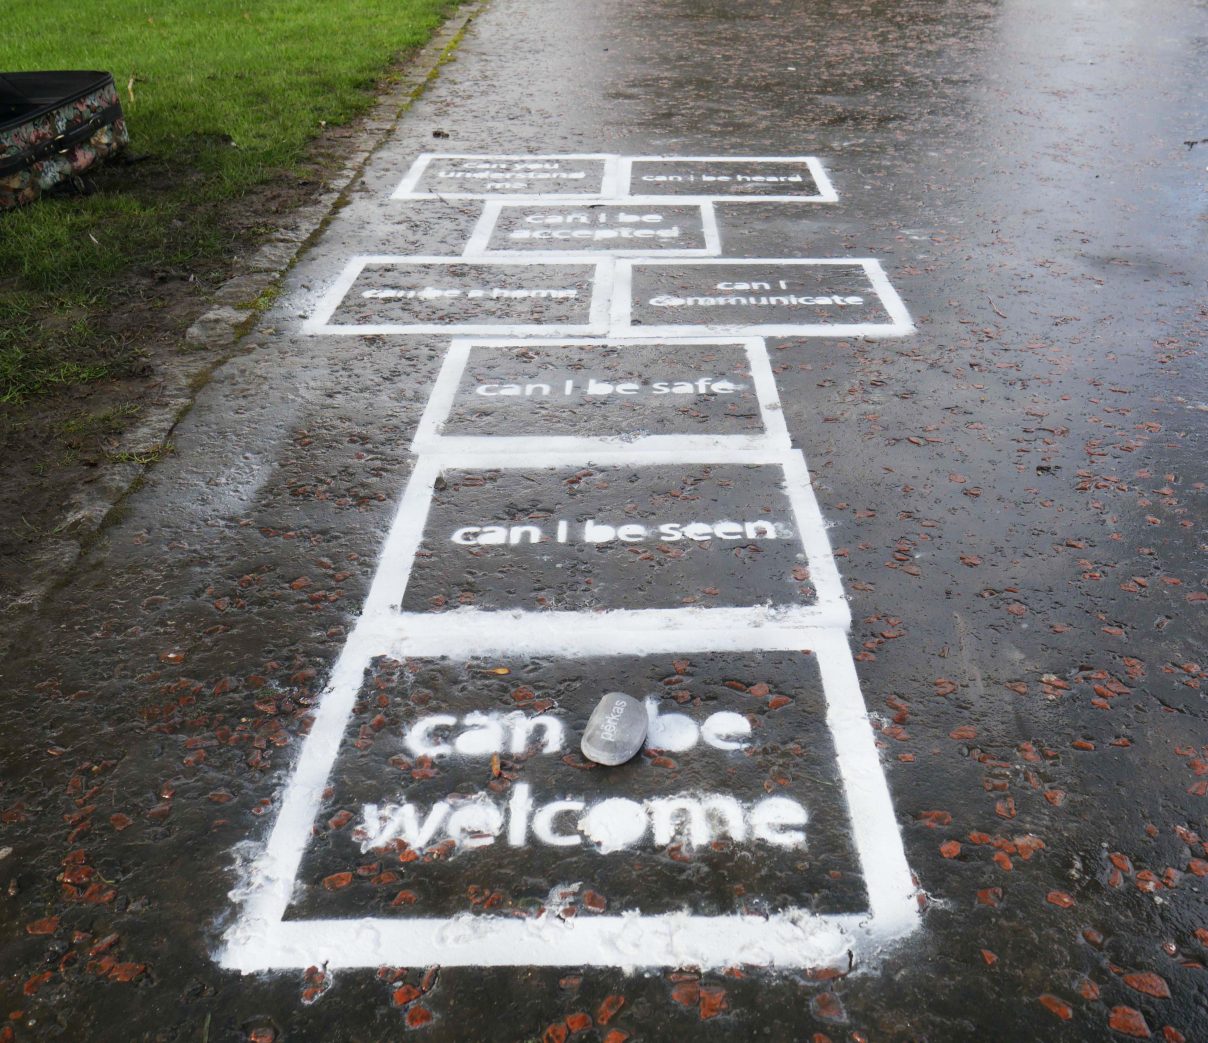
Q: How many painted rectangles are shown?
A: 8